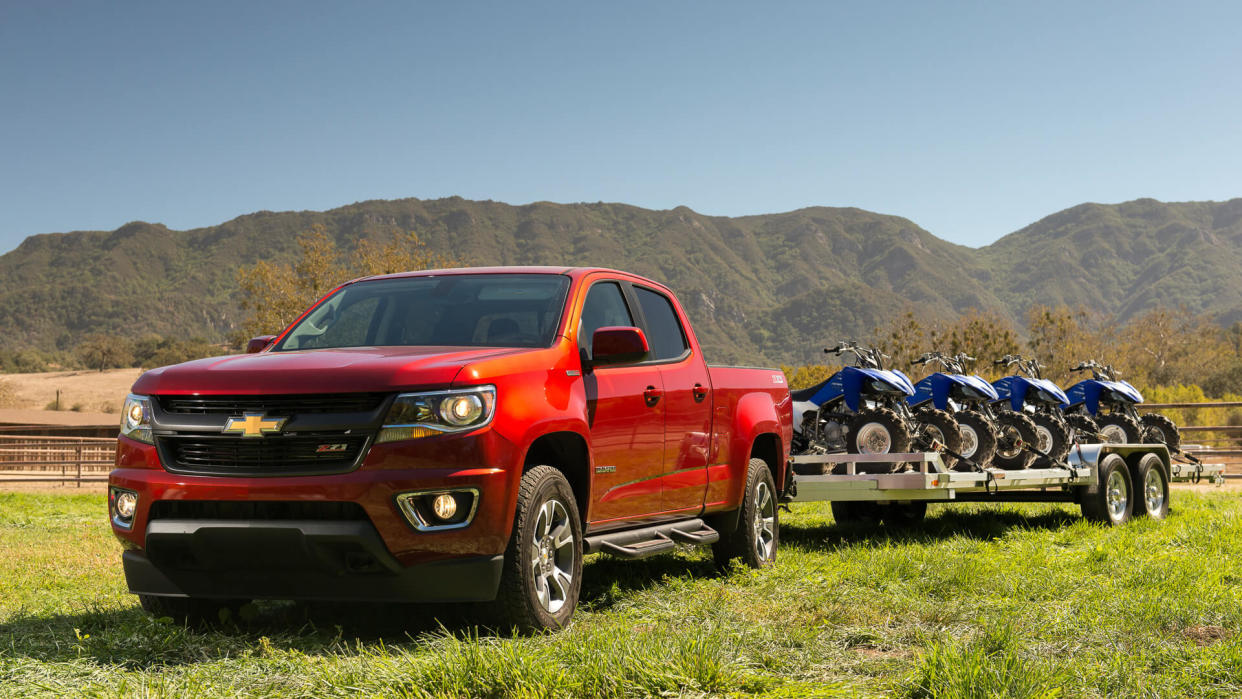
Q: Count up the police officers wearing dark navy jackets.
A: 0